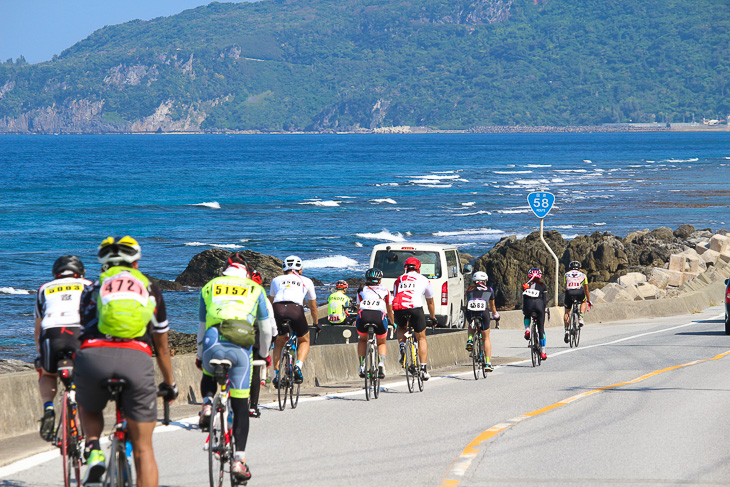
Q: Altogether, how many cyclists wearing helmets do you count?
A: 11